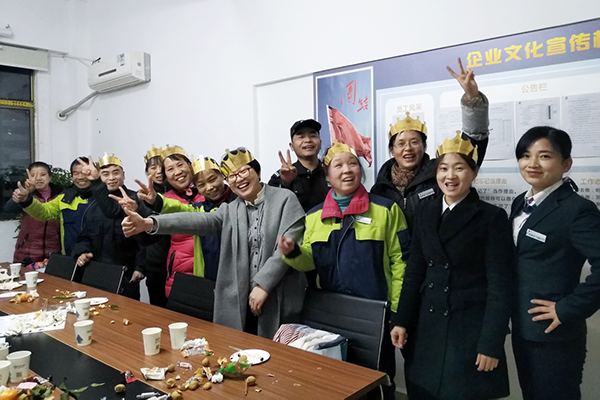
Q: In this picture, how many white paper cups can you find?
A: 9